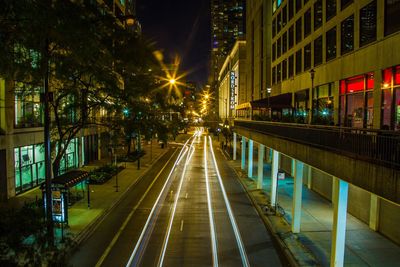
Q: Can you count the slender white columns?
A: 7